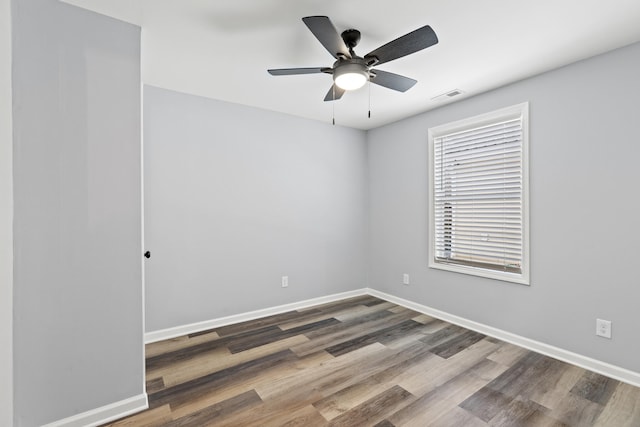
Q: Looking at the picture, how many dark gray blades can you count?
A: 5